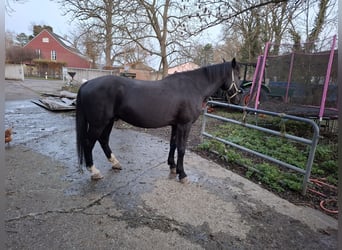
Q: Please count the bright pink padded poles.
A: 4